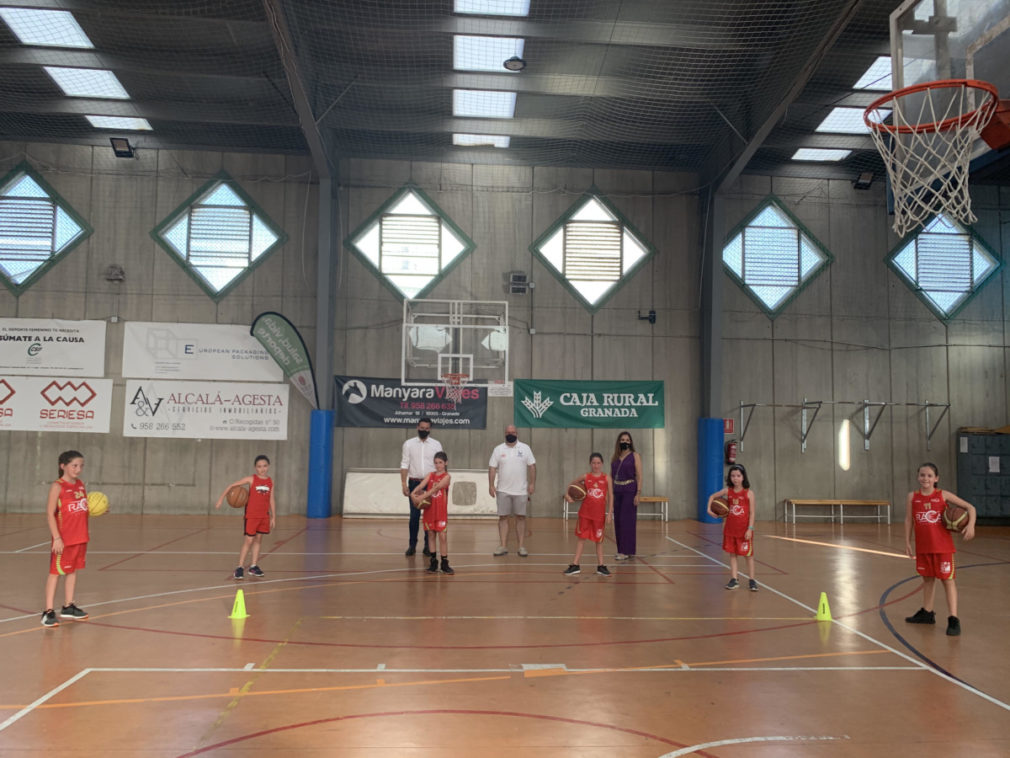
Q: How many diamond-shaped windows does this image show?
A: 6